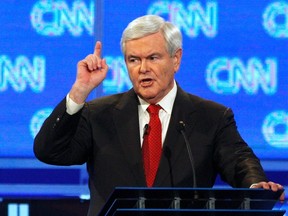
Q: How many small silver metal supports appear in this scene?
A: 4